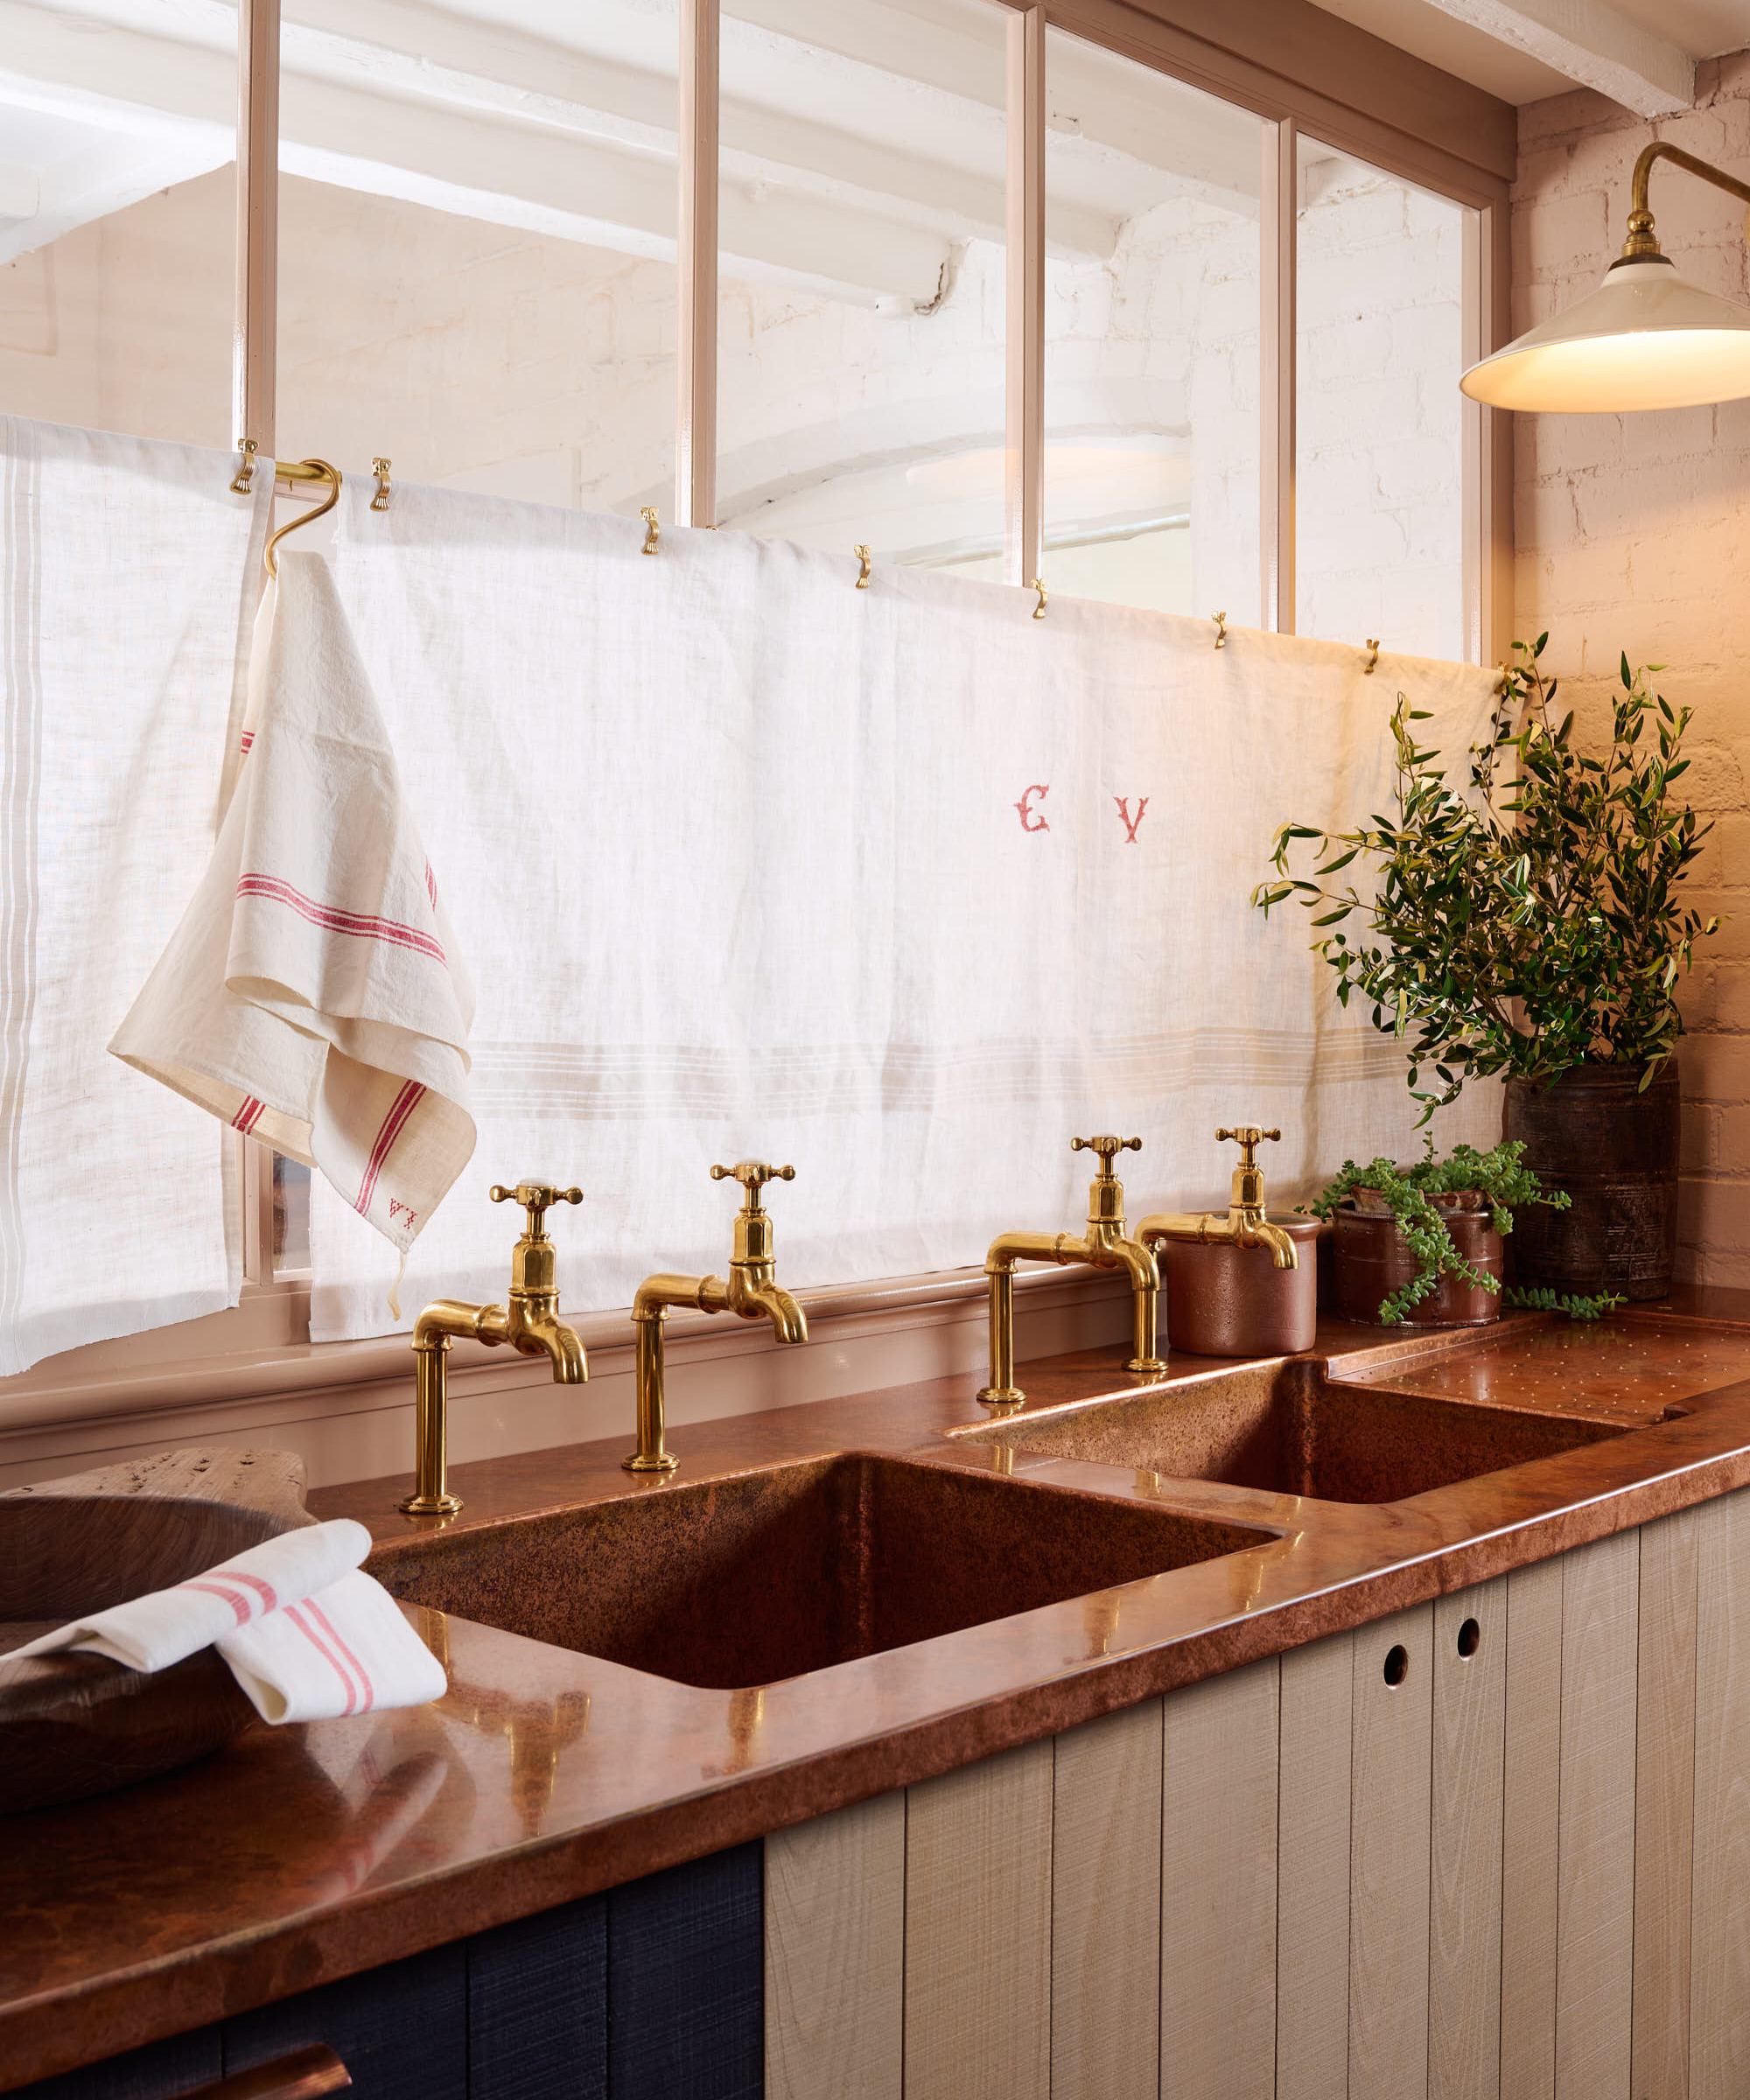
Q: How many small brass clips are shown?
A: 8